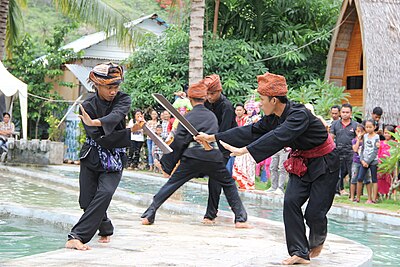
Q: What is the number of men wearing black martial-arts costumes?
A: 4